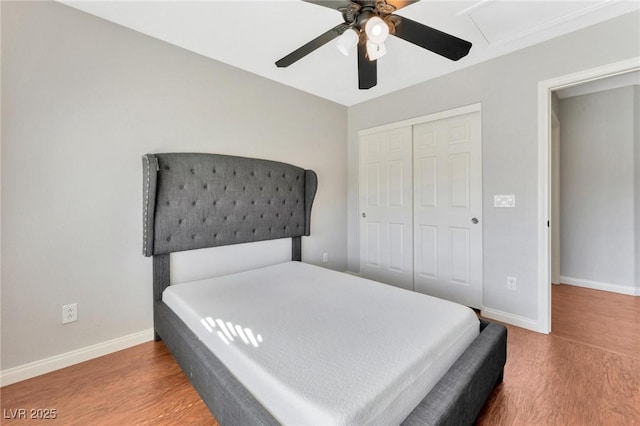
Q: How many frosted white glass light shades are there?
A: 3